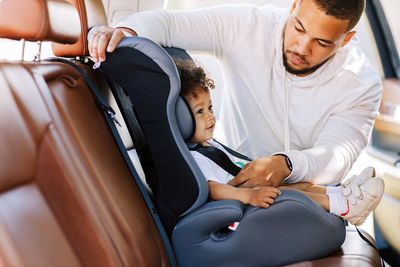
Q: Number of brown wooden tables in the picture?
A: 0